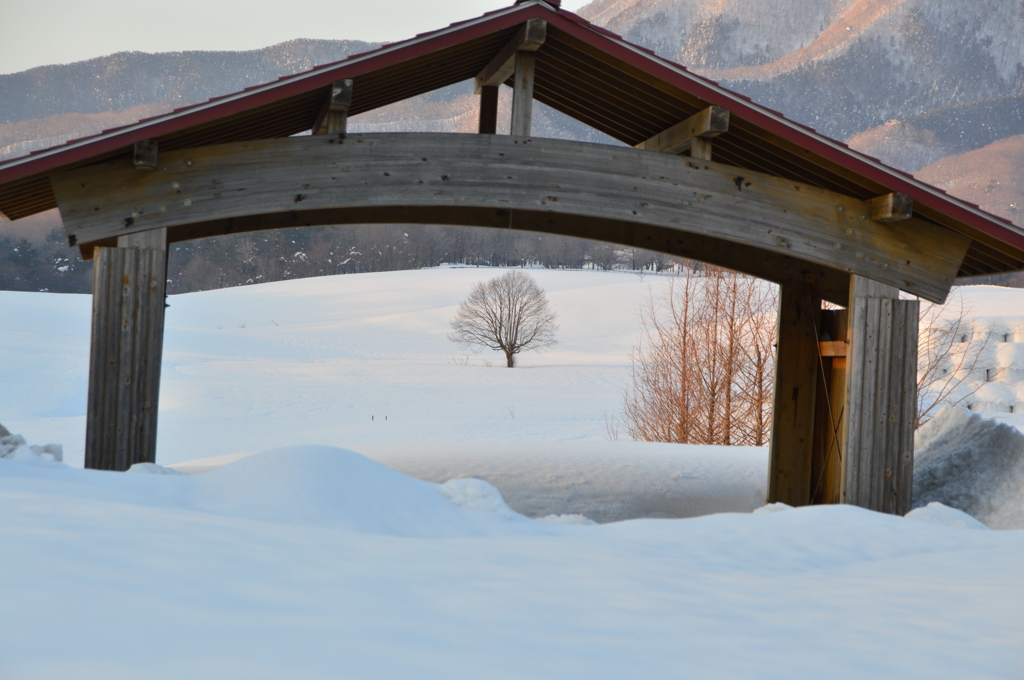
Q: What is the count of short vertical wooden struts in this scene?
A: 4